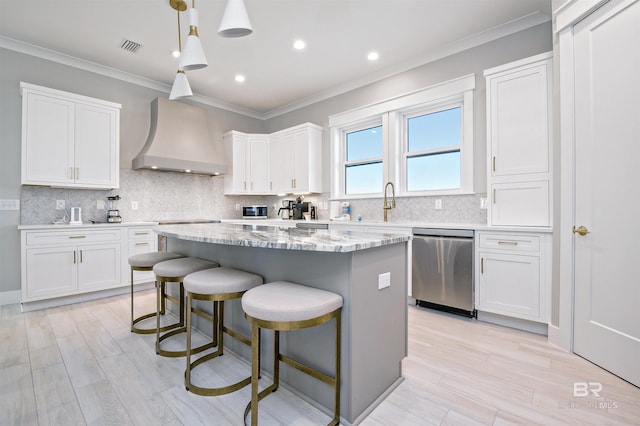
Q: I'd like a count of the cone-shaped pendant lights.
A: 3